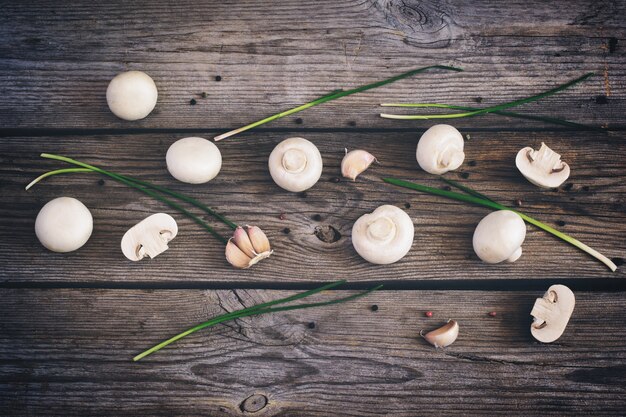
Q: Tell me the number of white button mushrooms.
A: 10